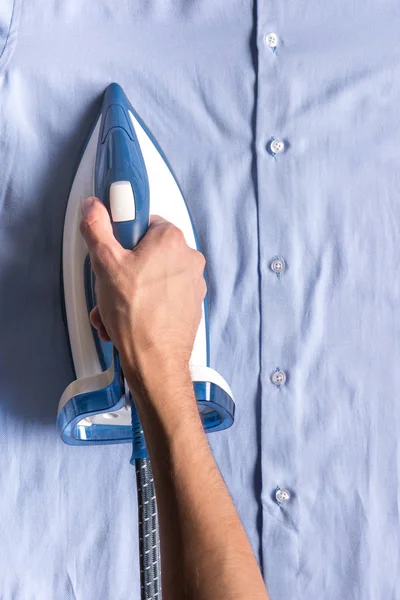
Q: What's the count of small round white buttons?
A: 5